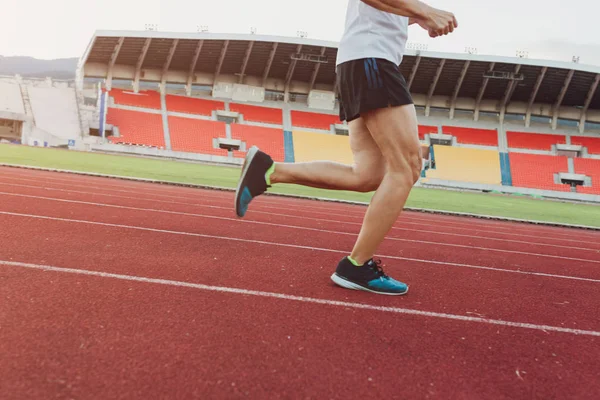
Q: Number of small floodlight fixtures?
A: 8